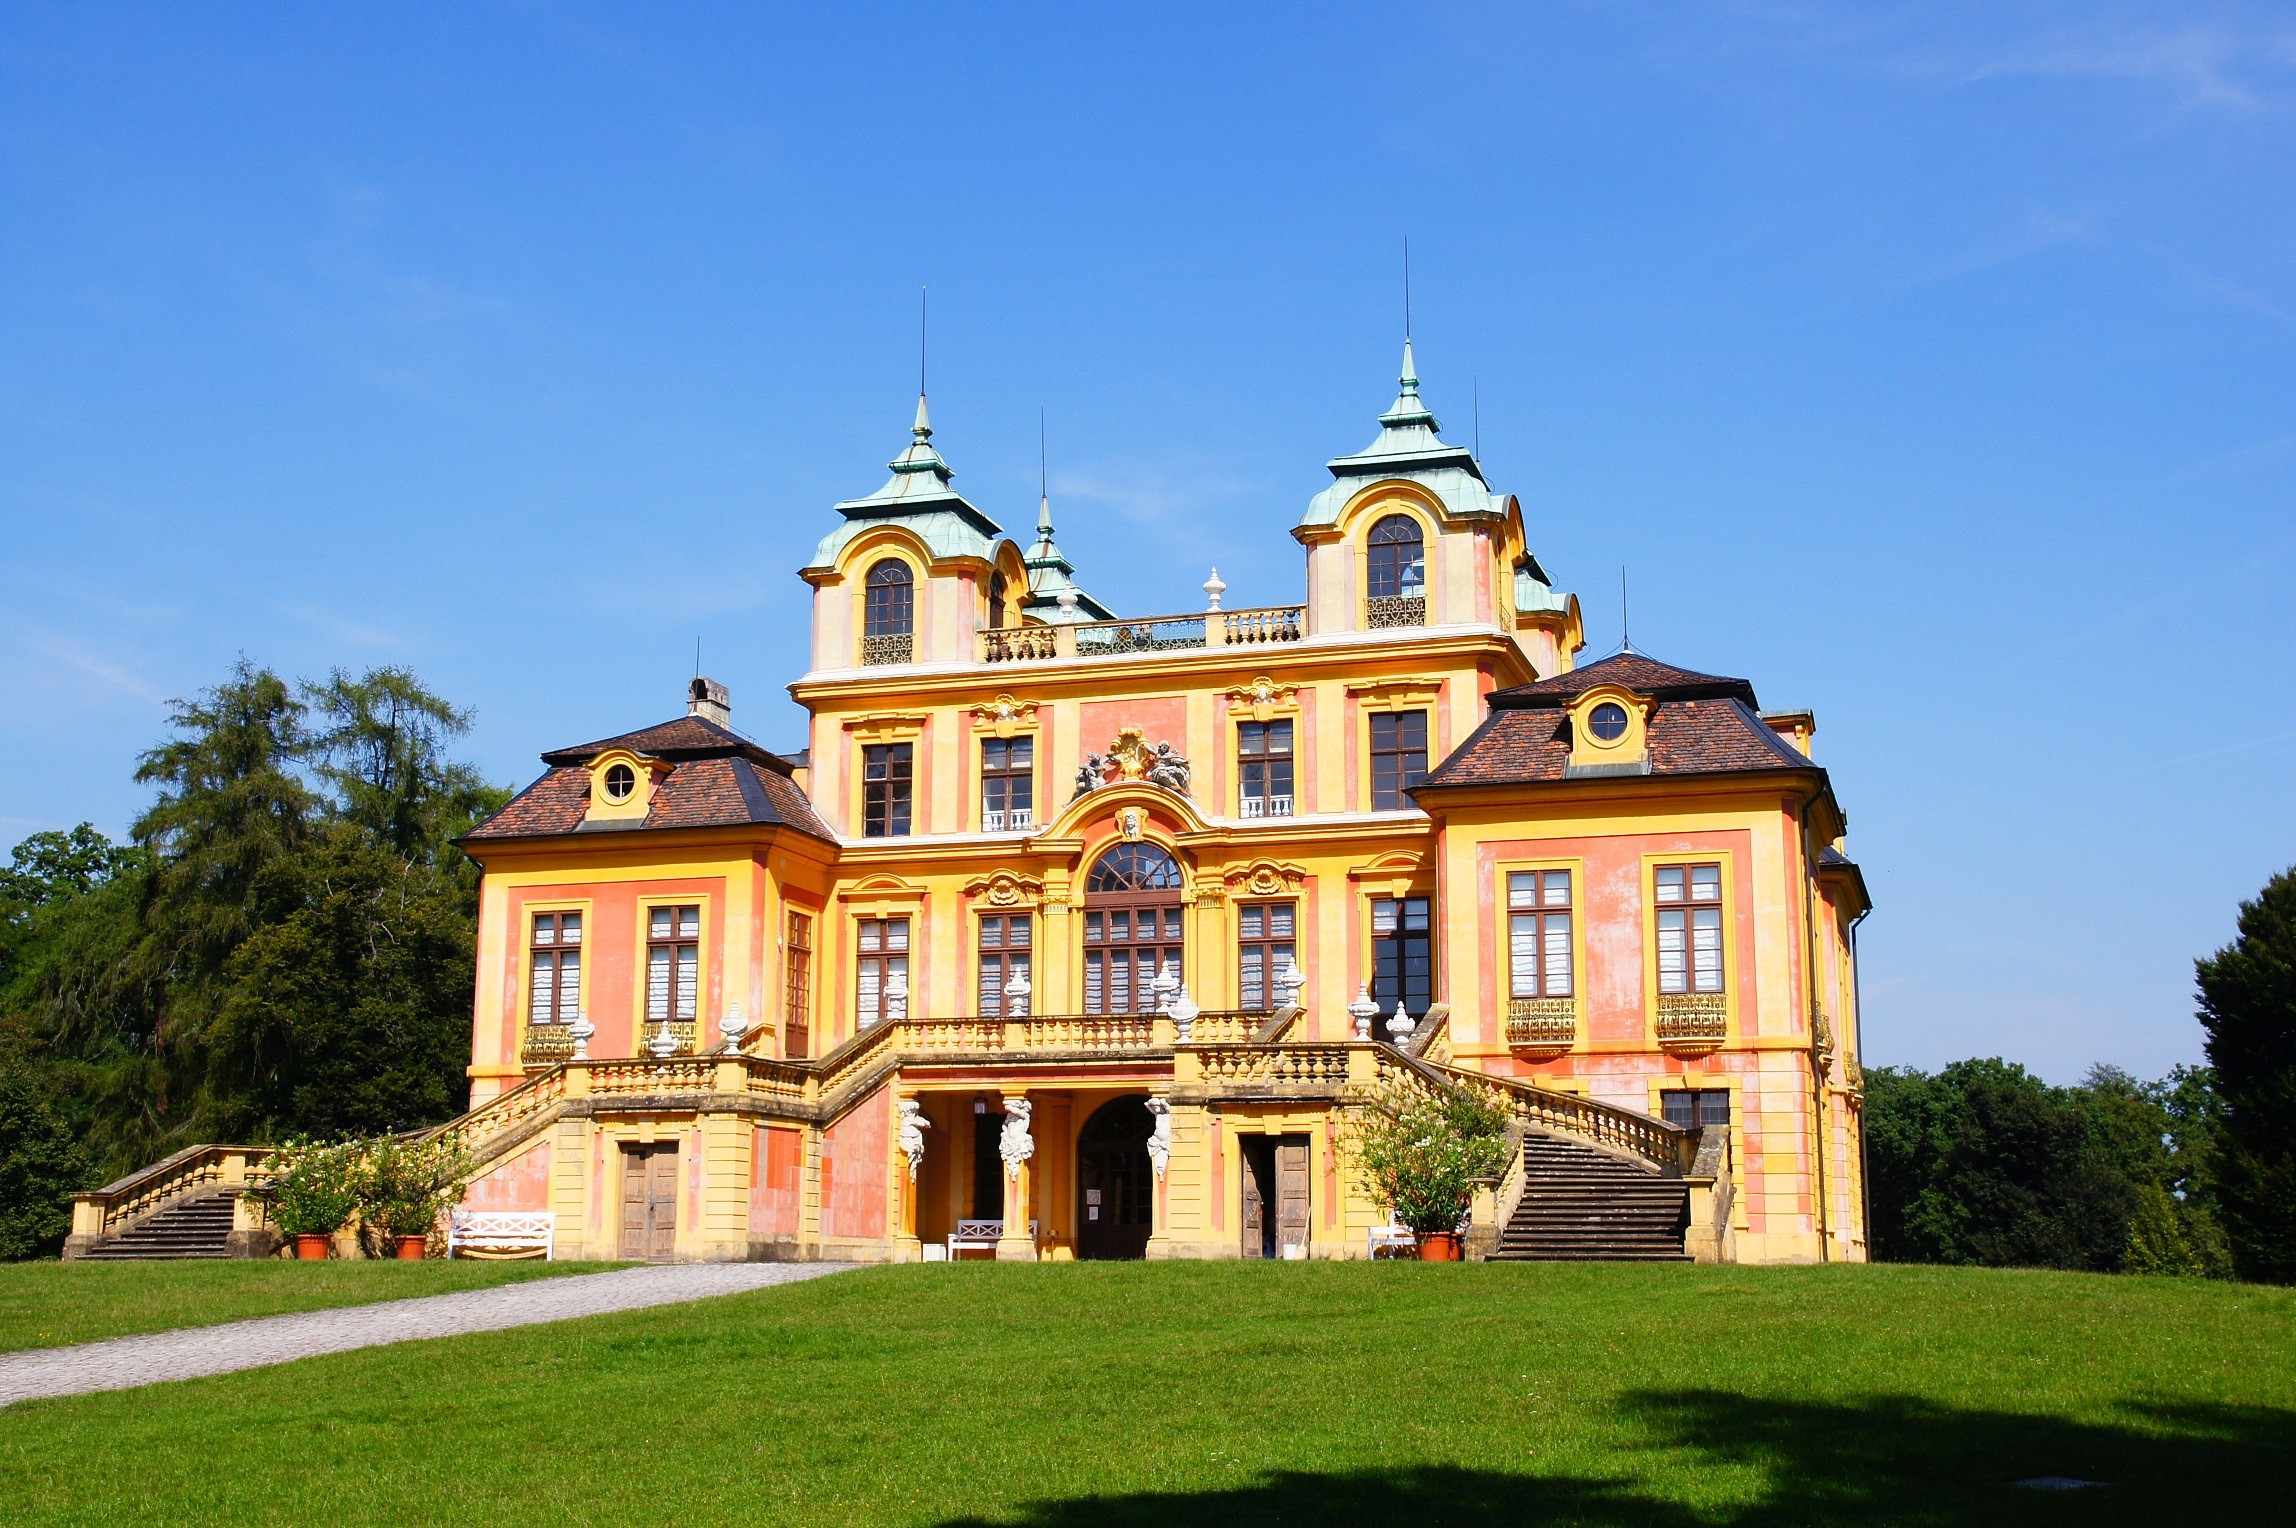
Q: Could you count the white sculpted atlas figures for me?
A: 3